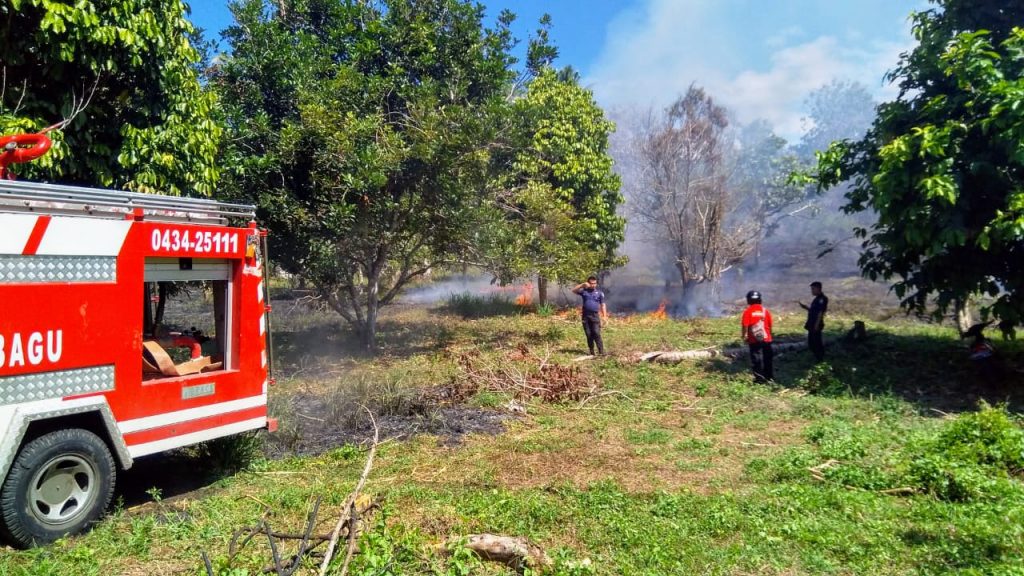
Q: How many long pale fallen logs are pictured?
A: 1